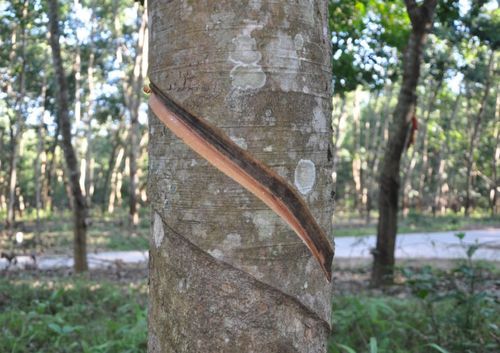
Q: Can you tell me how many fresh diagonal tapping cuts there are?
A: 1